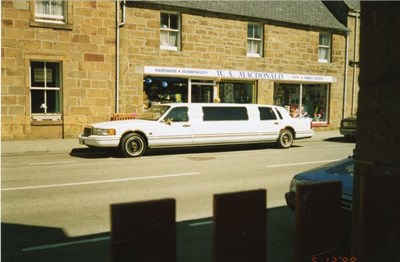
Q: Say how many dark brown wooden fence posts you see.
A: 3